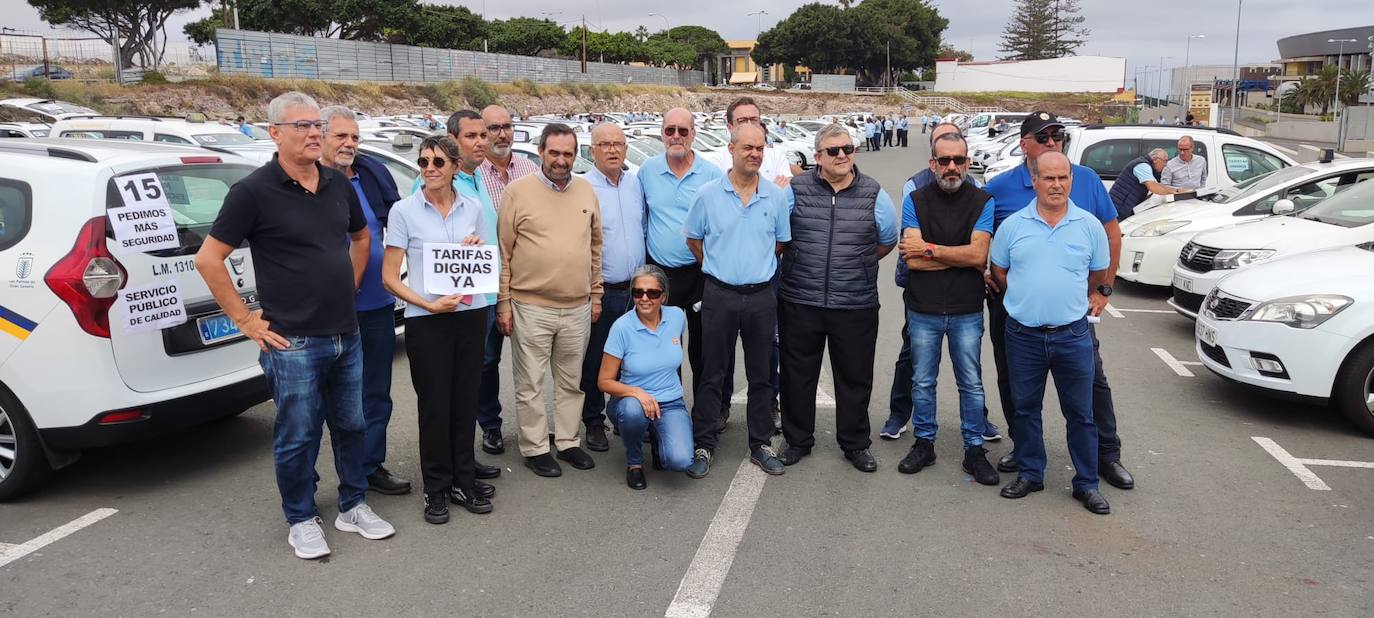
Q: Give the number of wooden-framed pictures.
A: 0